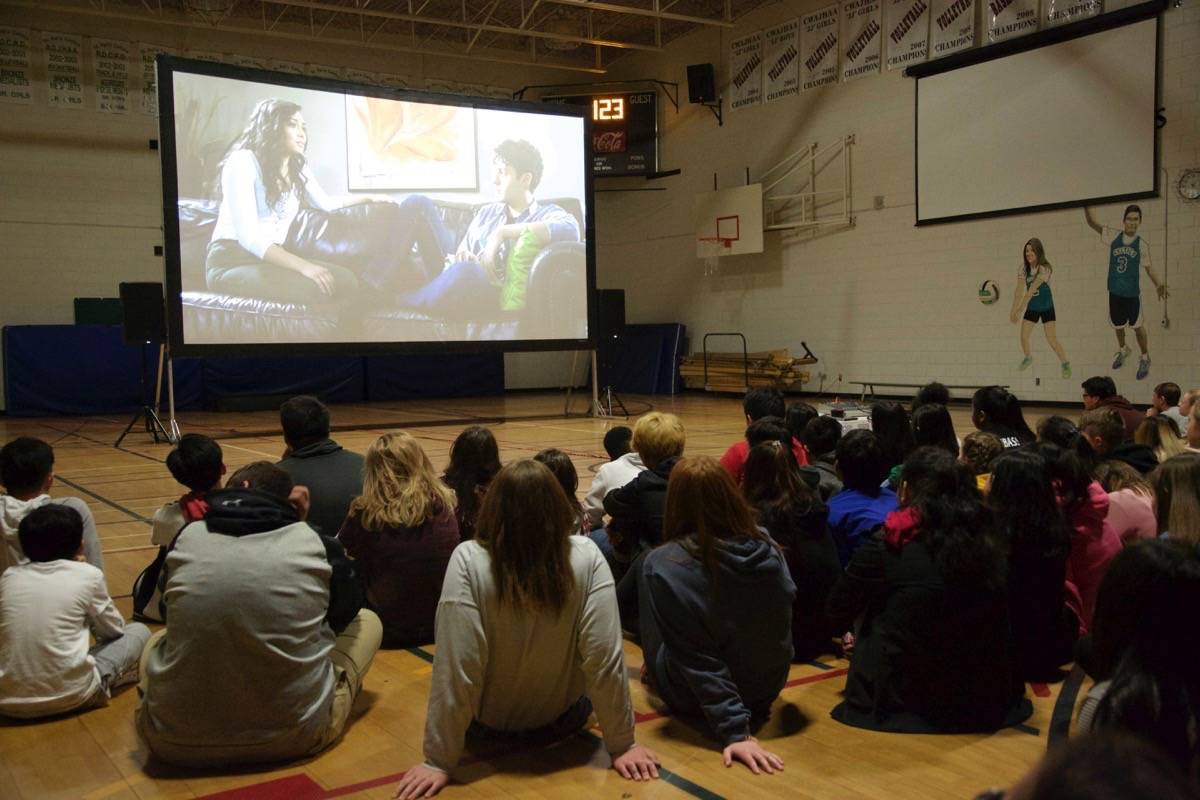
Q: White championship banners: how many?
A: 8